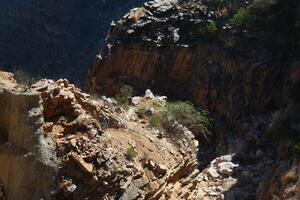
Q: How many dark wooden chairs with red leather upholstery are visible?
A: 0